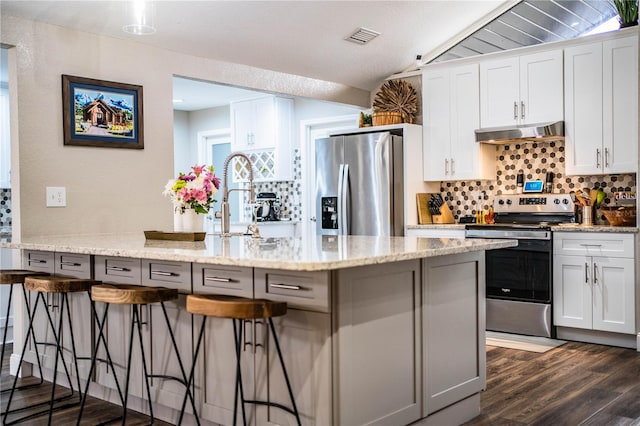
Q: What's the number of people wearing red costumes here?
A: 0